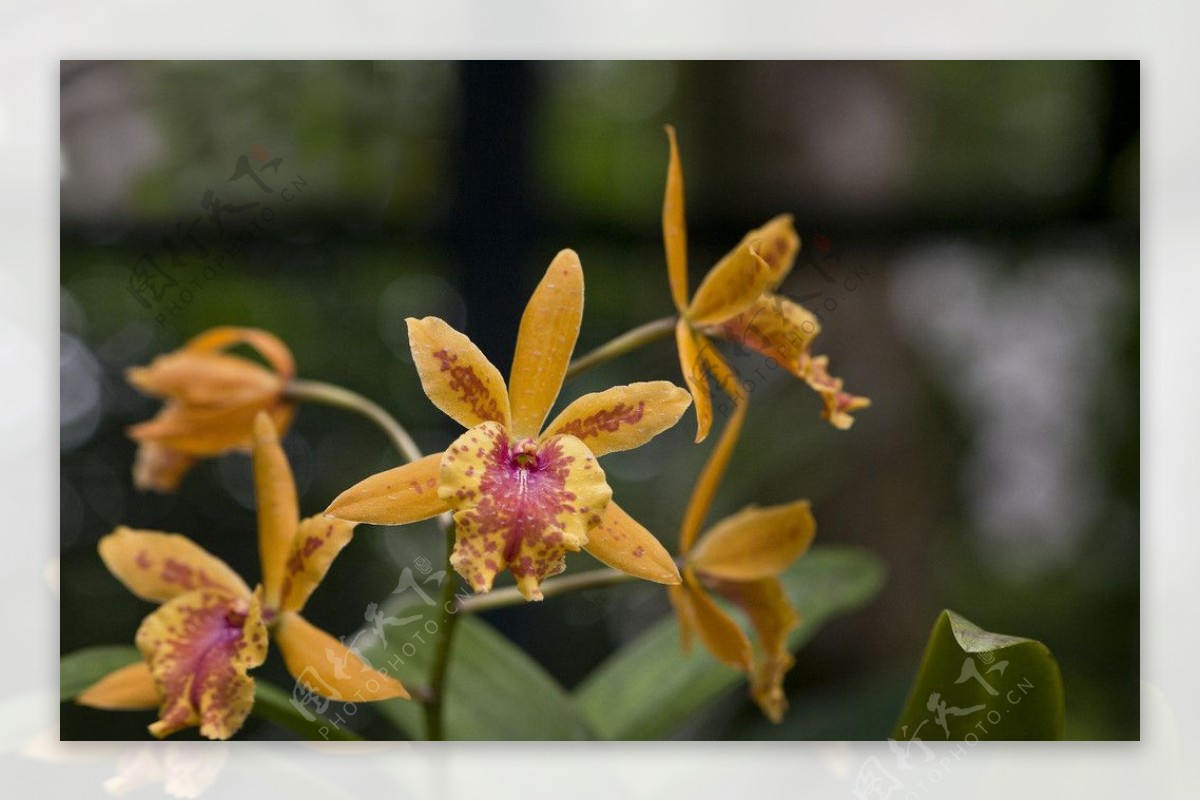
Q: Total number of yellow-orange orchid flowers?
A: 5